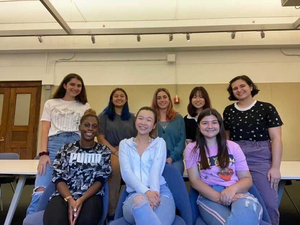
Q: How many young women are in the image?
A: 8